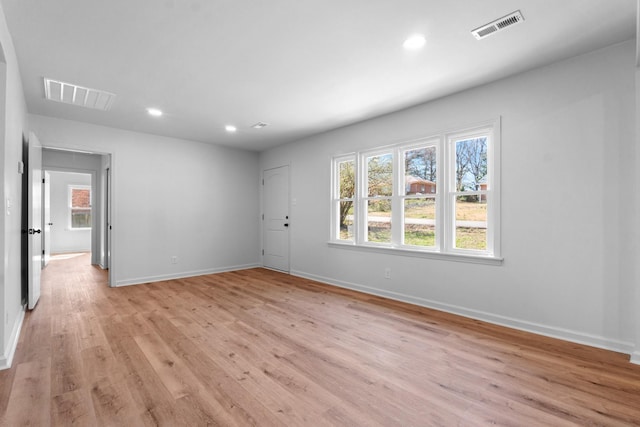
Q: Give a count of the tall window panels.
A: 4